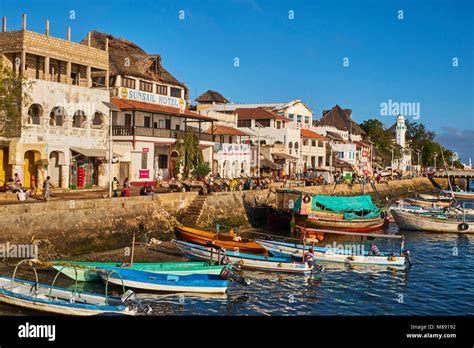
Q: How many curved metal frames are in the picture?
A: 3